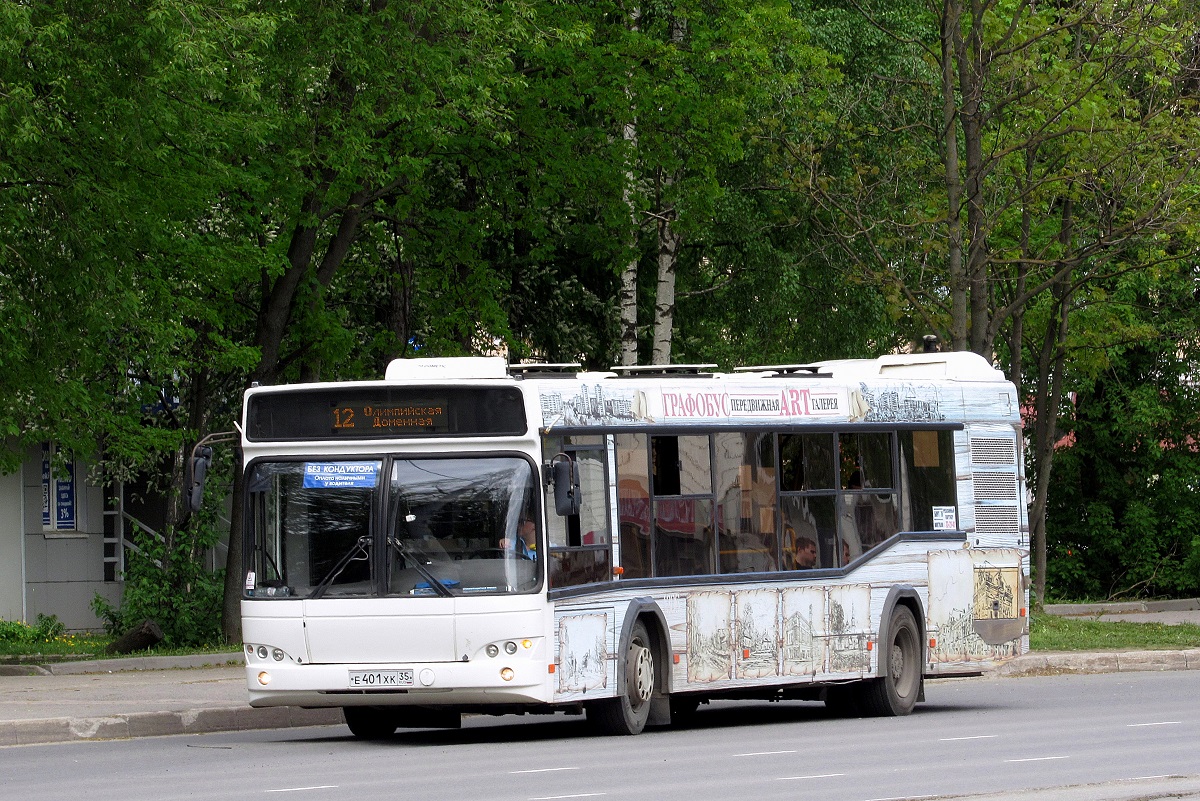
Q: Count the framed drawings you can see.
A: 6